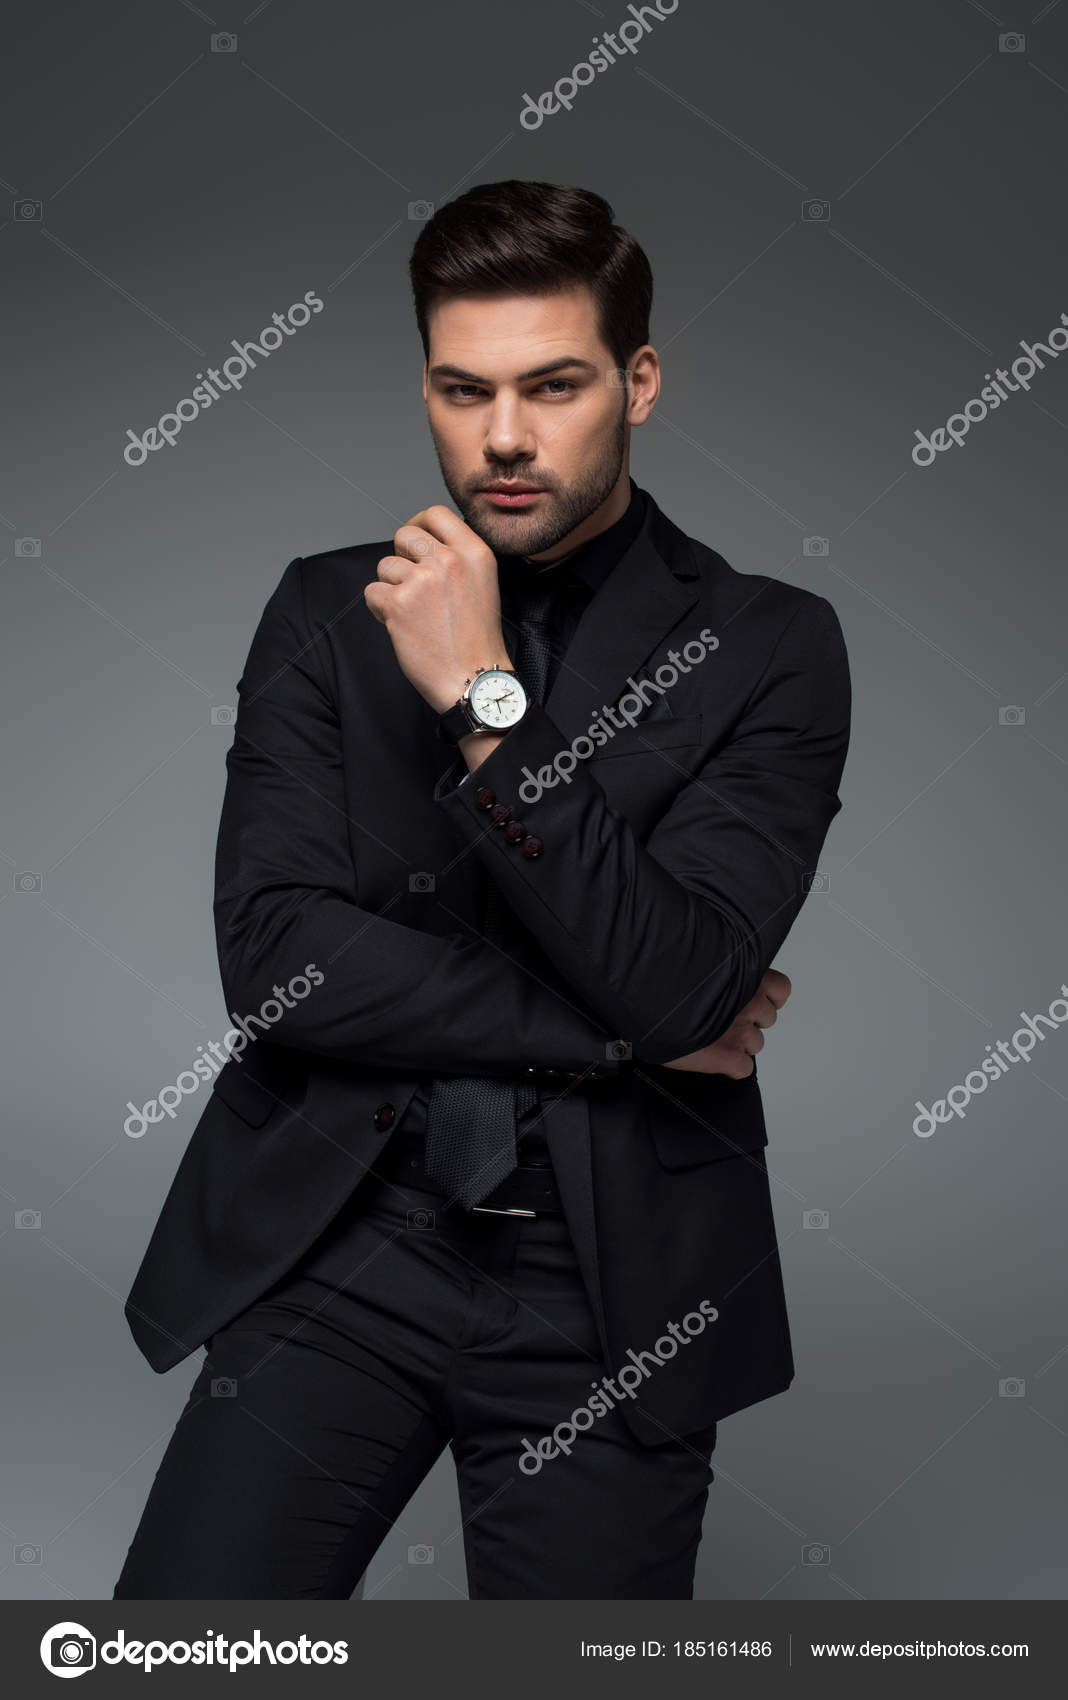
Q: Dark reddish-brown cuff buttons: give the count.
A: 4